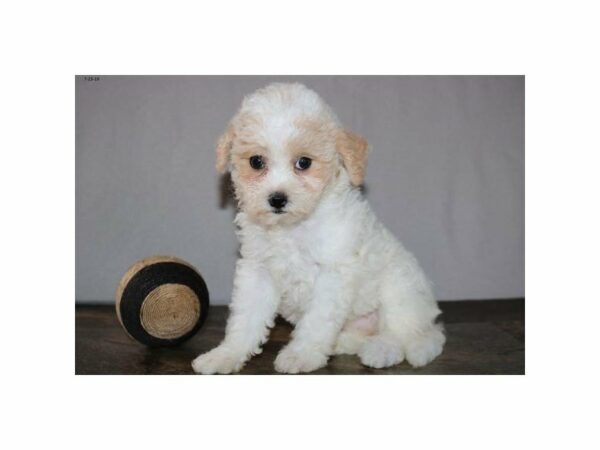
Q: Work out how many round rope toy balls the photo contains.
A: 1